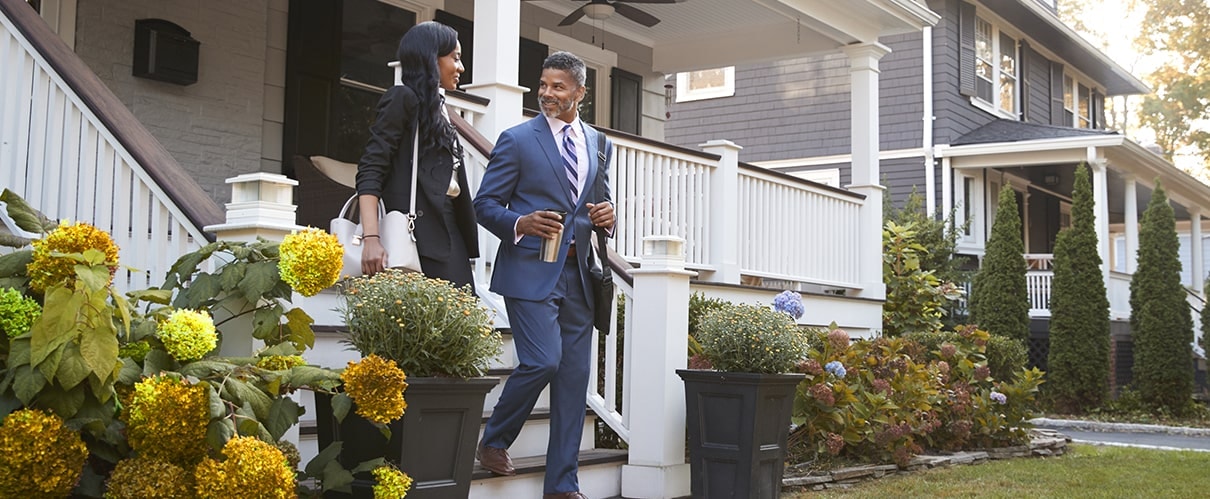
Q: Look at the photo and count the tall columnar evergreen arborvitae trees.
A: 3